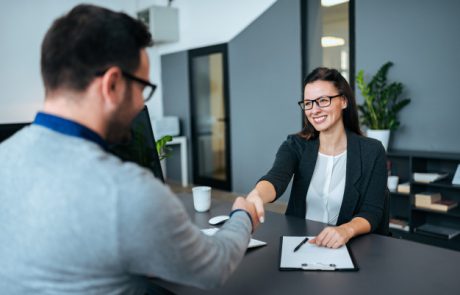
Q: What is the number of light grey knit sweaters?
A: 1